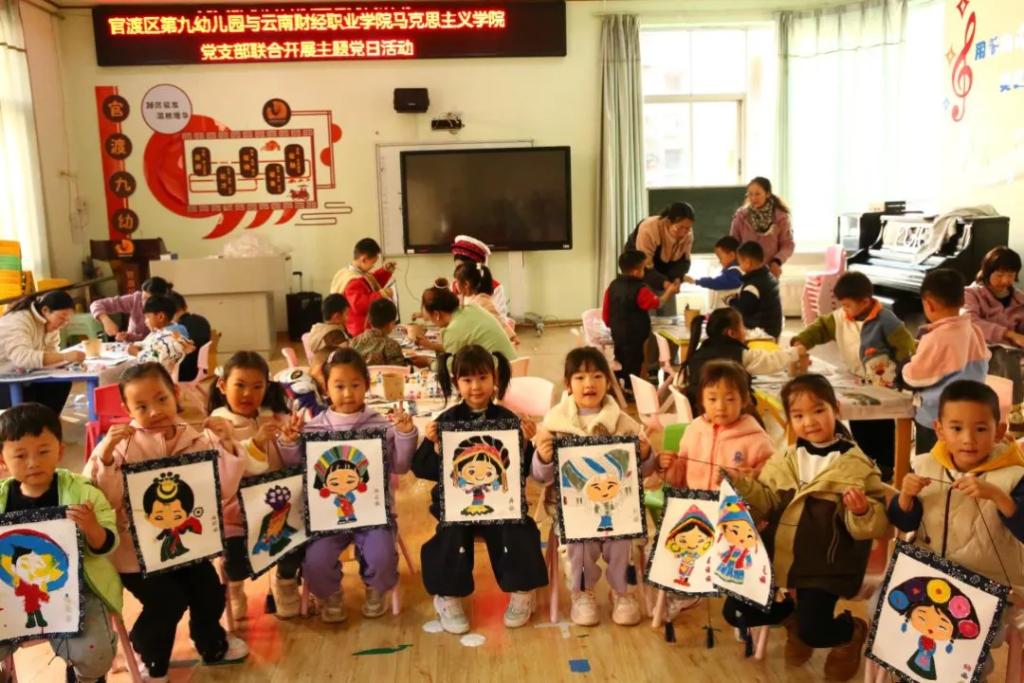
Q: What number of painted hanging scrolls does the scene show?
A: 9